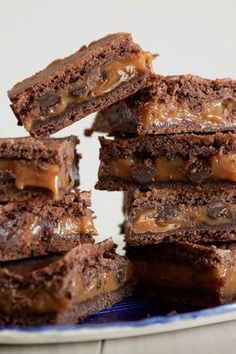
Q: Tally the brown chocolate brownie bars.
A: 8